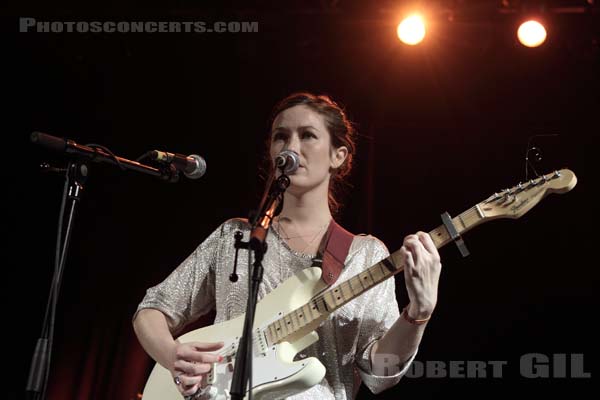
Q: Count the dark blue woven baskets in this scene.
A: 0